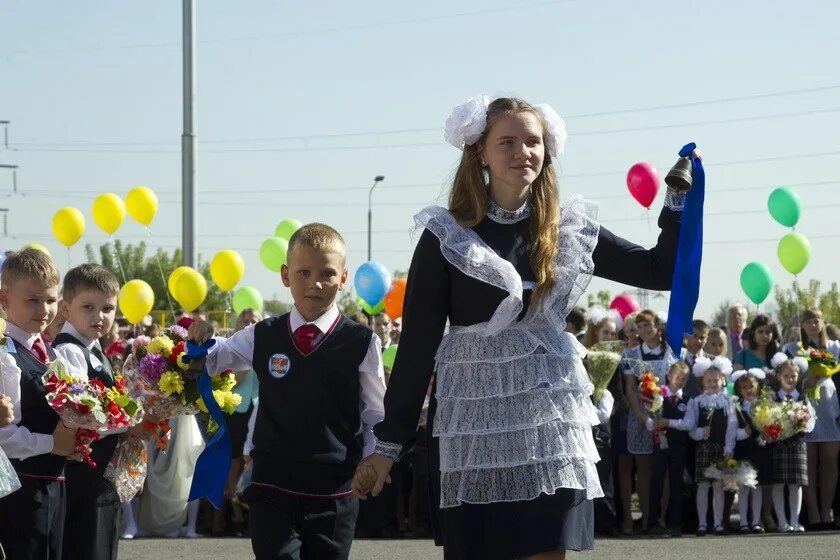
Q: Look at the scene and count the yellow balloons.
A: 8